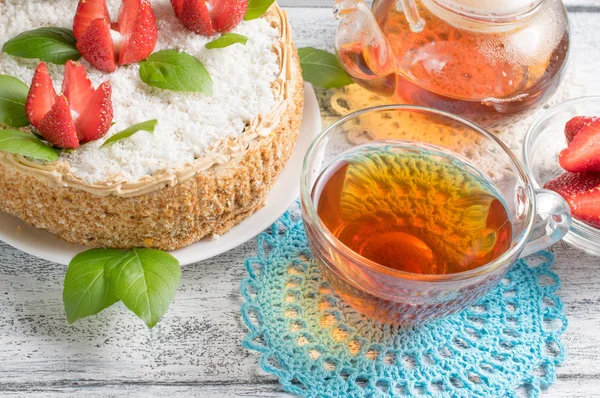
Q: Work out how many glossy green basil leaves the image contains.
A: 10